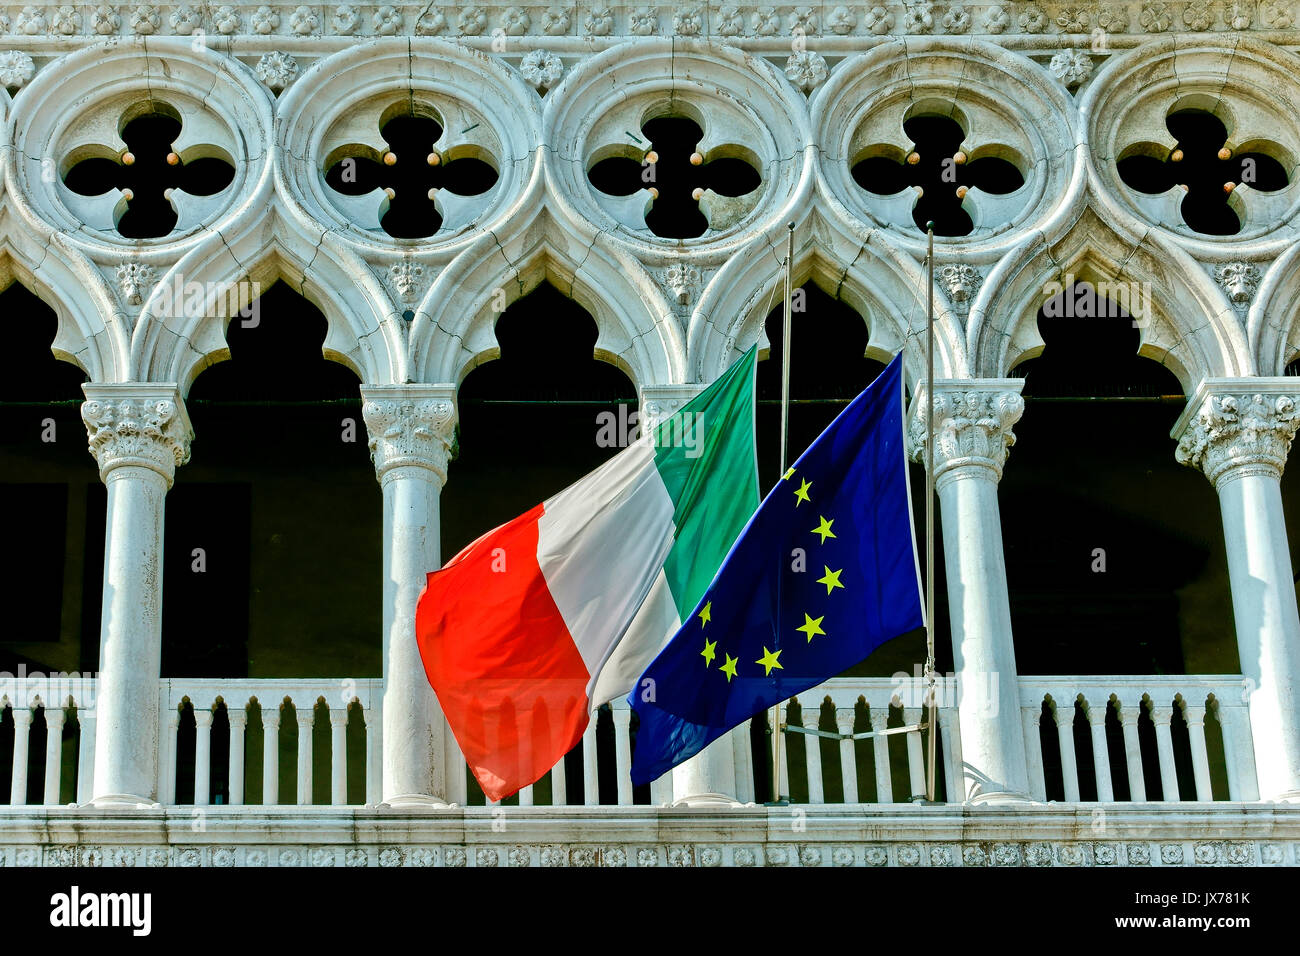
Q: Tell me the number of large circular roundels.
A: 5